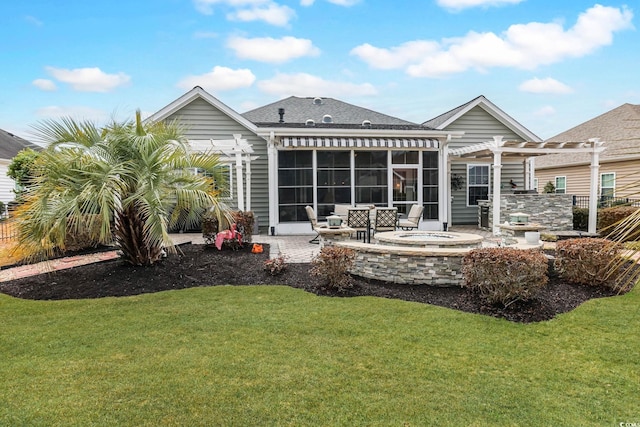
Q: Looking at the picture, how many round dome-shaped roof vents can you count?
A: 4